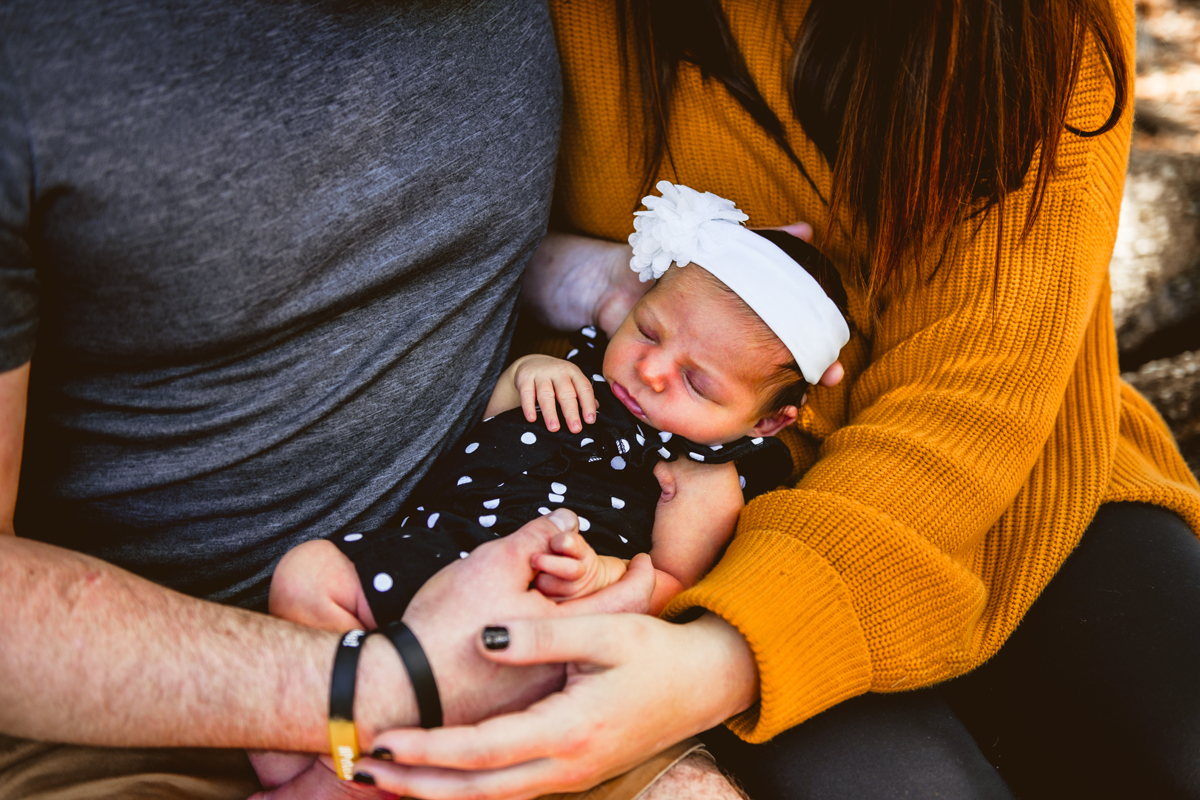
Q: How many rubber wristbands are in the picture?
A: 2